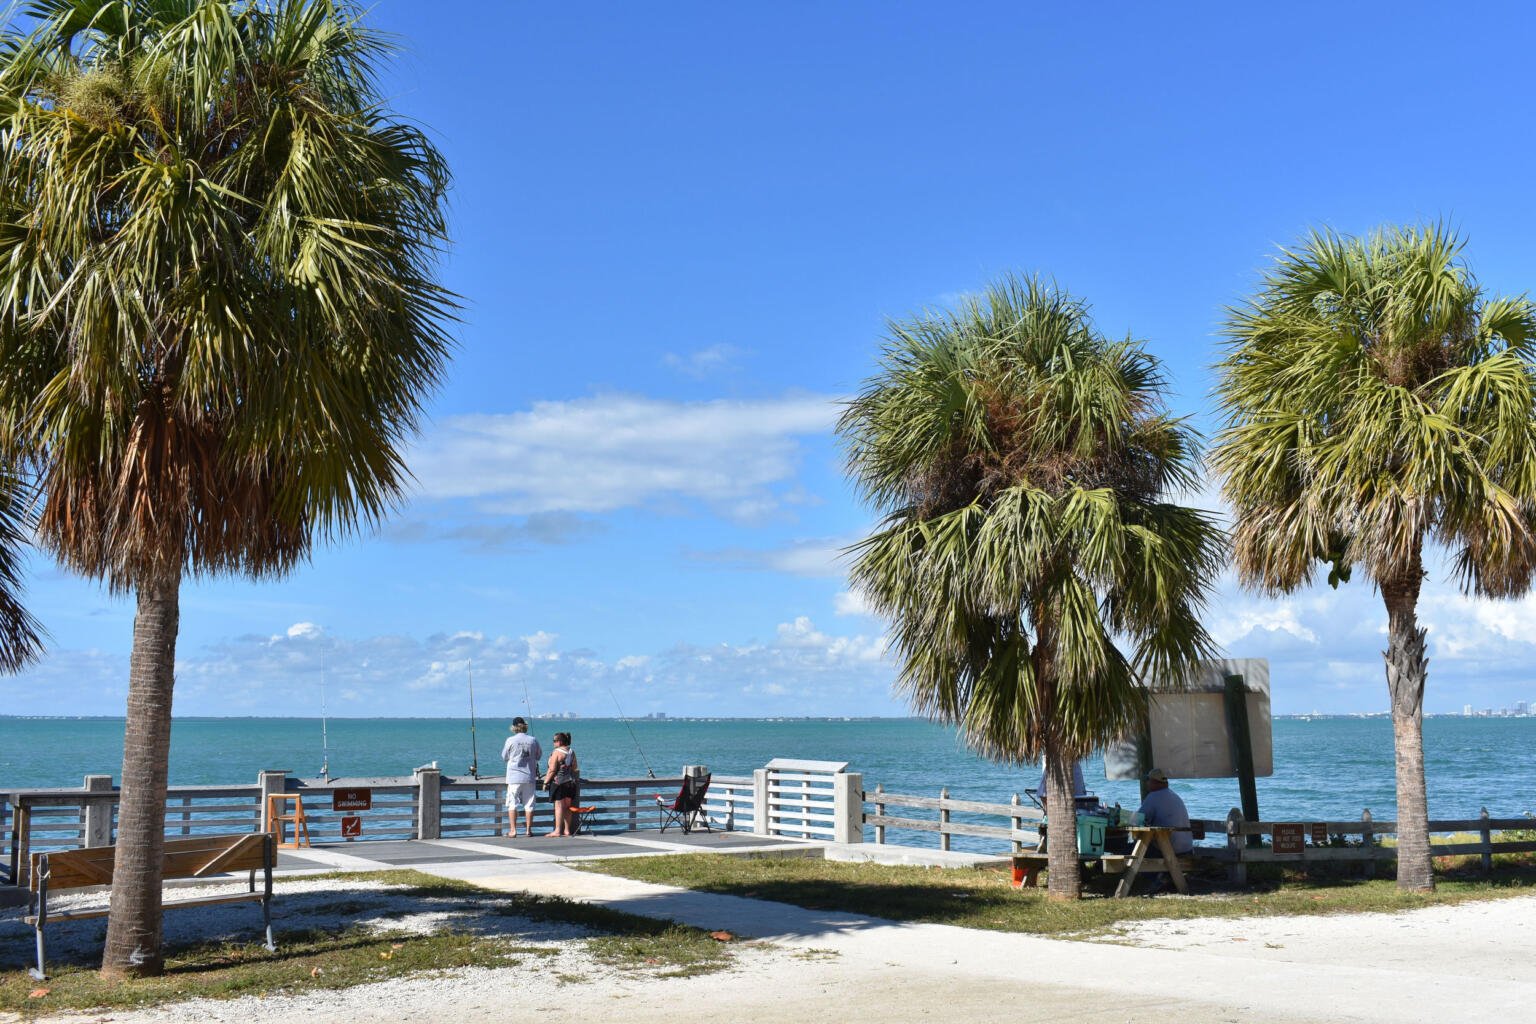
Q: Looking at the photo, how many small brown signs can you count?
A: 4